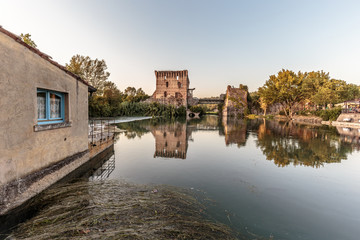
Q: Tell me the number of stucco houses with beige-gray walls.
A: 1